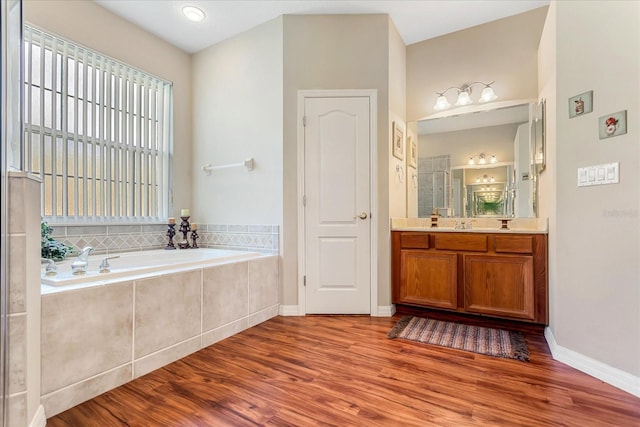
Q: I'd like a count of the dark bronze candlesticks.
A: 3